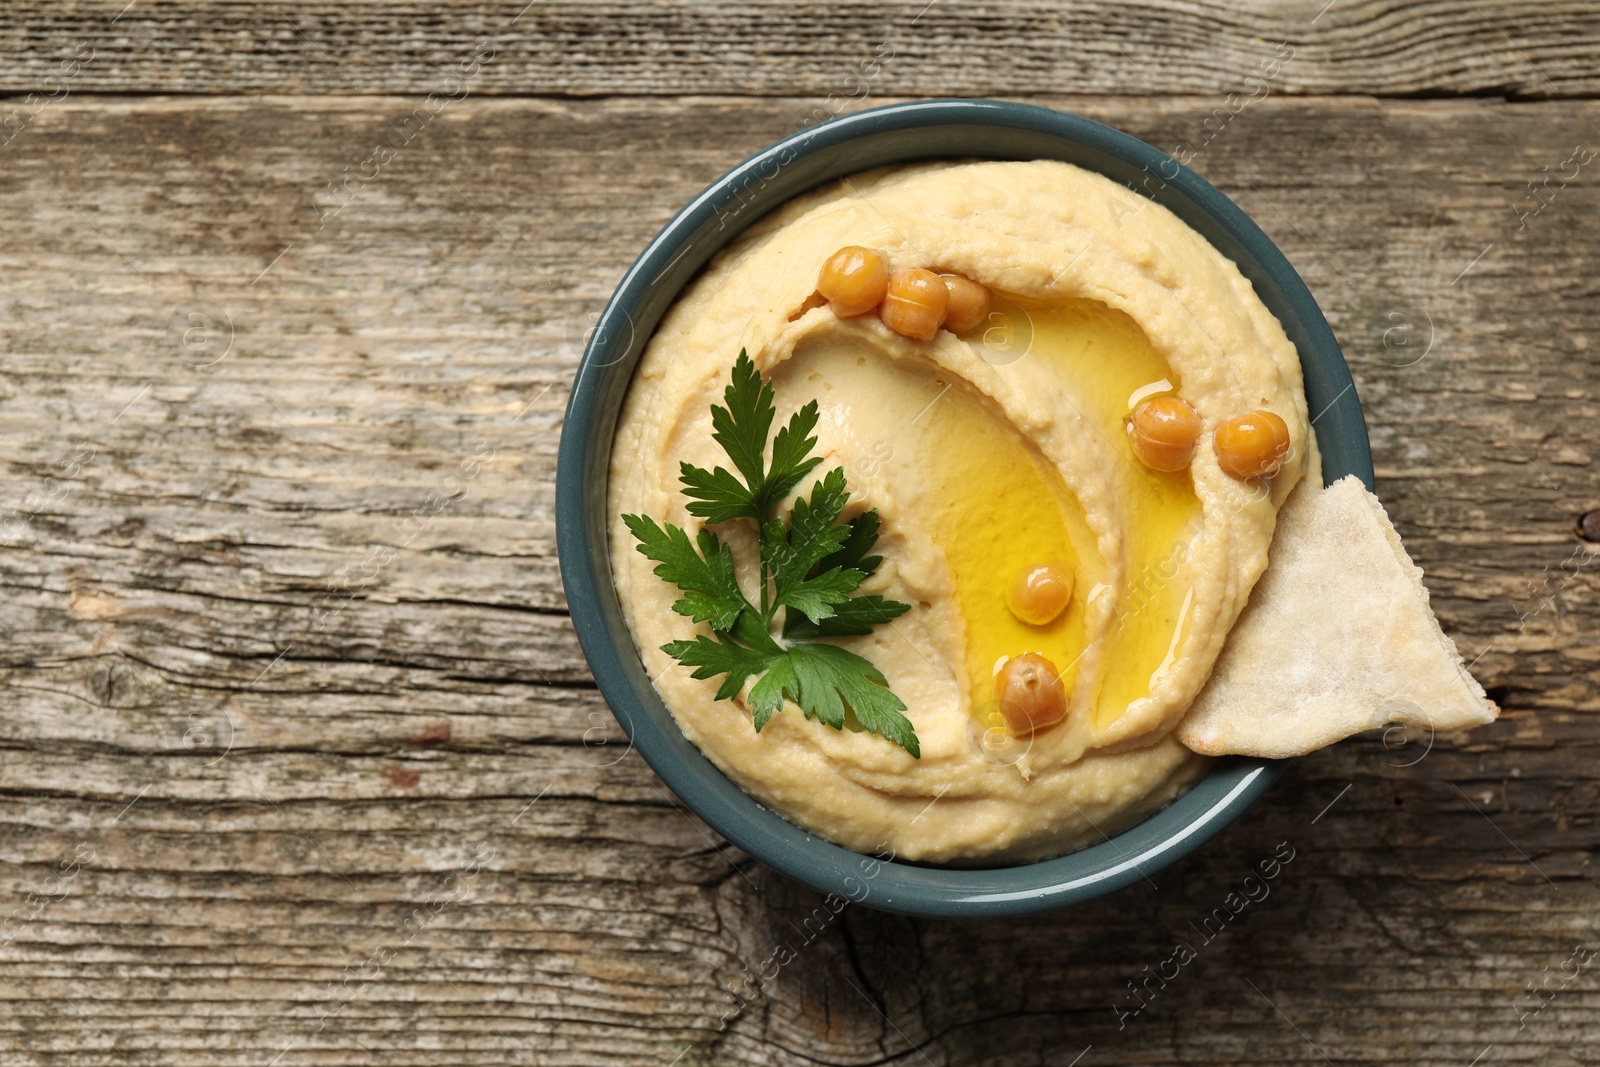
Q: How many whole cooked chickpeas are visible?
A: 7